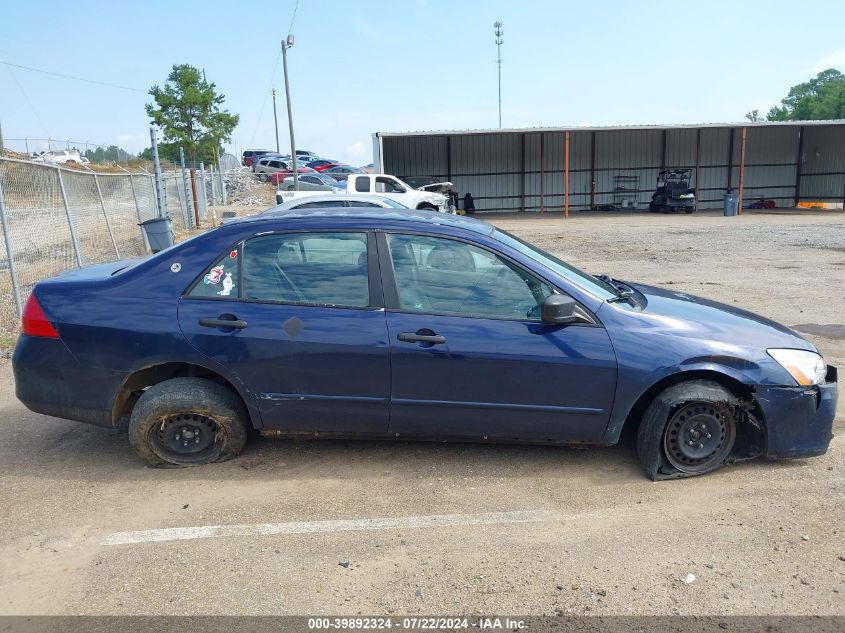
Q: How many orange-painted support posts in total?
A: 2